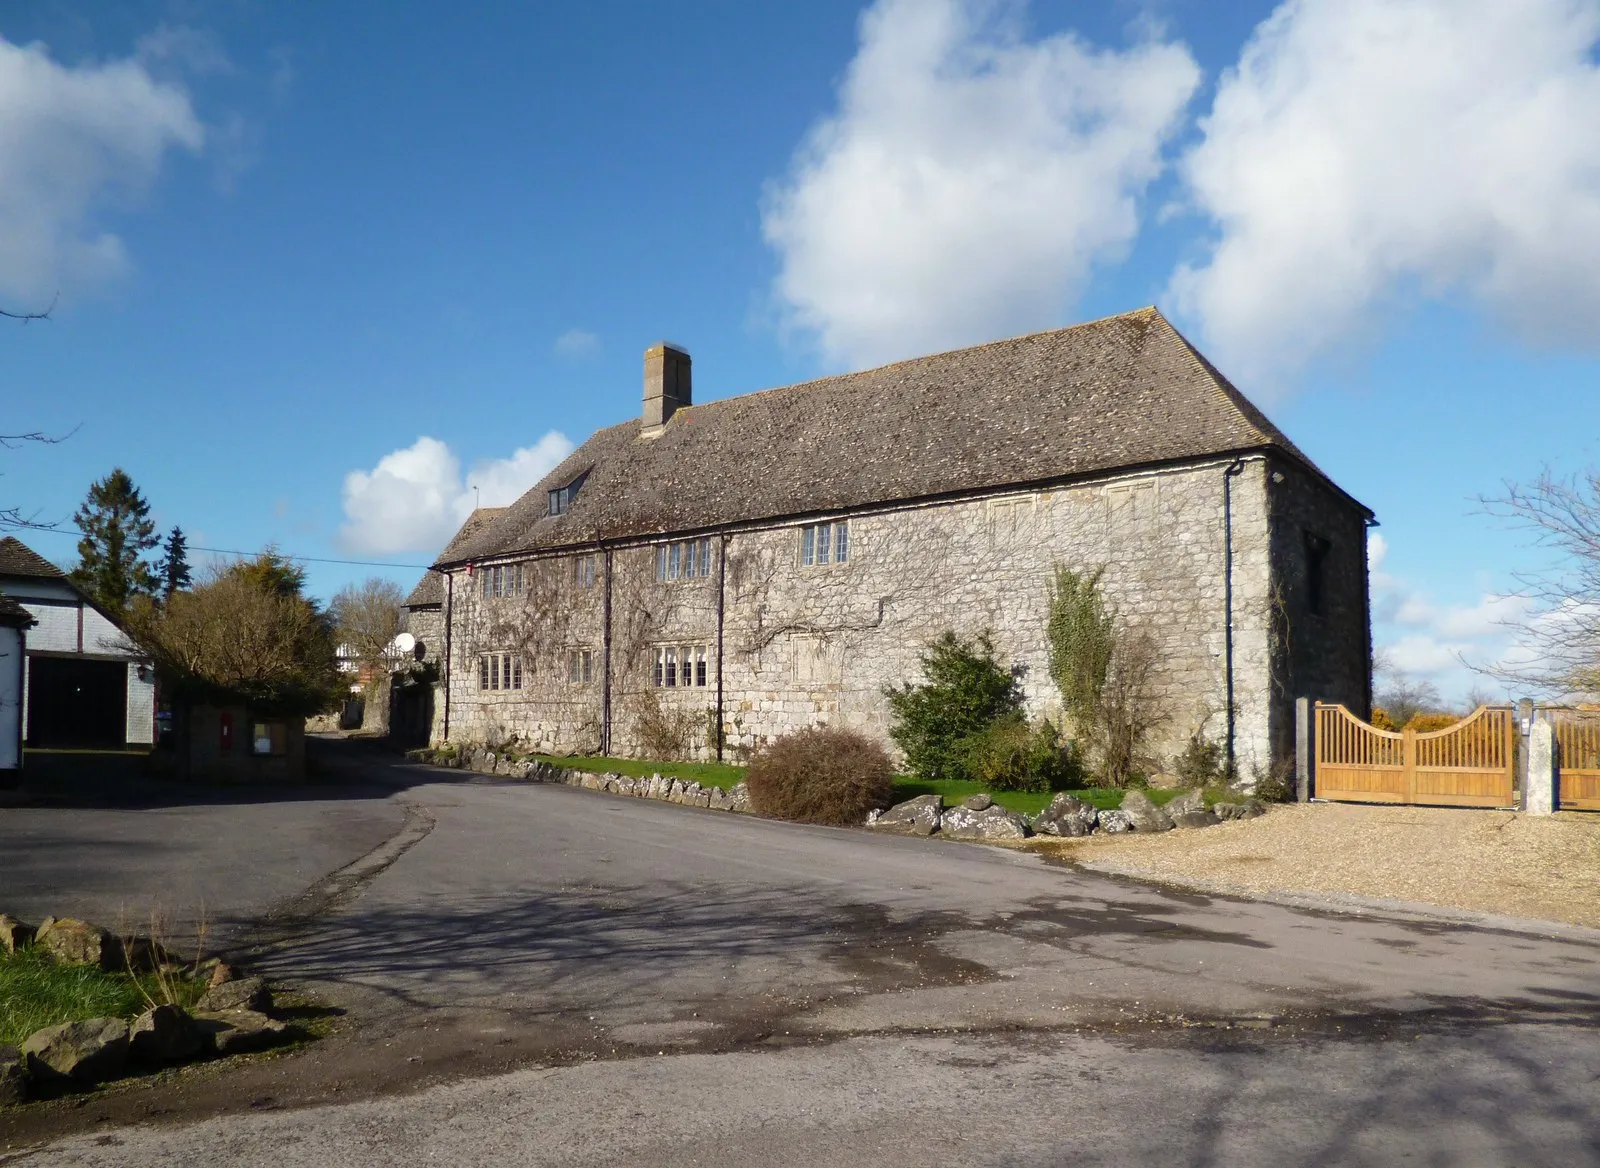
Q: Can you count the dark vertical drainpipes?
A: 4